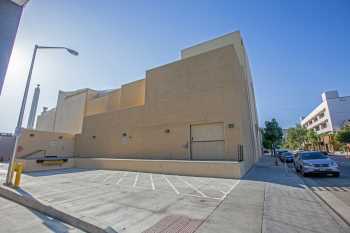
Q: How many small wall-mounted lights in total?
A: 6